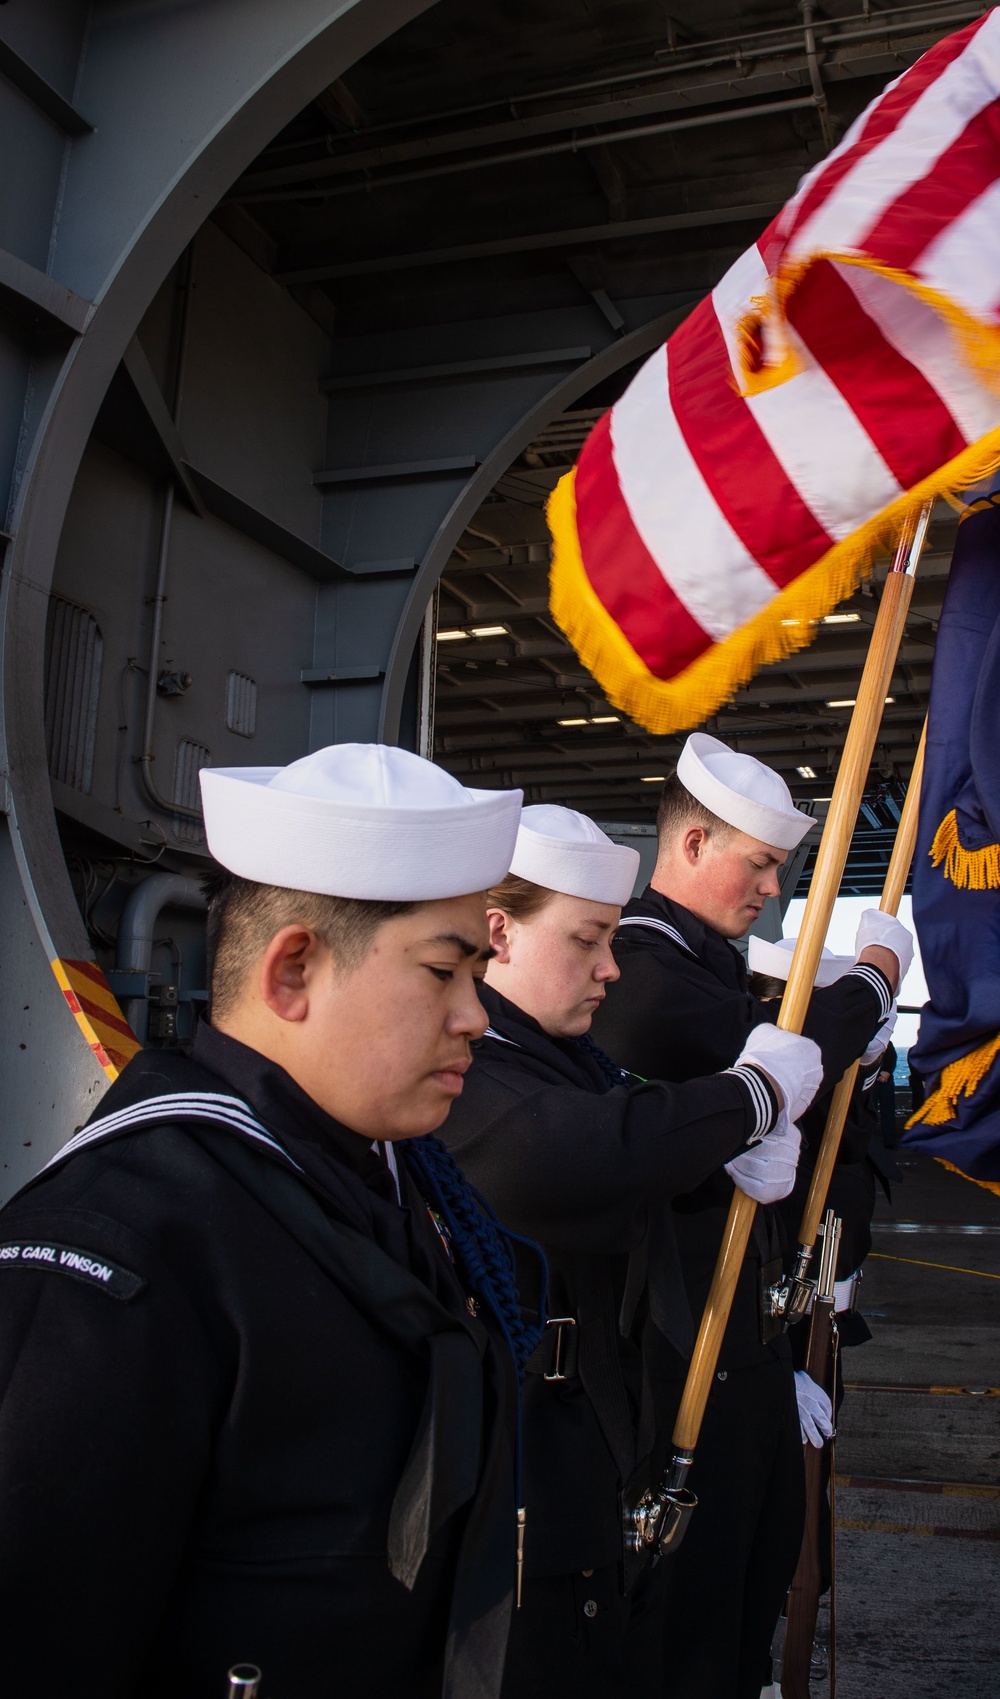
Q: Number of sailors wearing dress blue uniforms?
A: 4